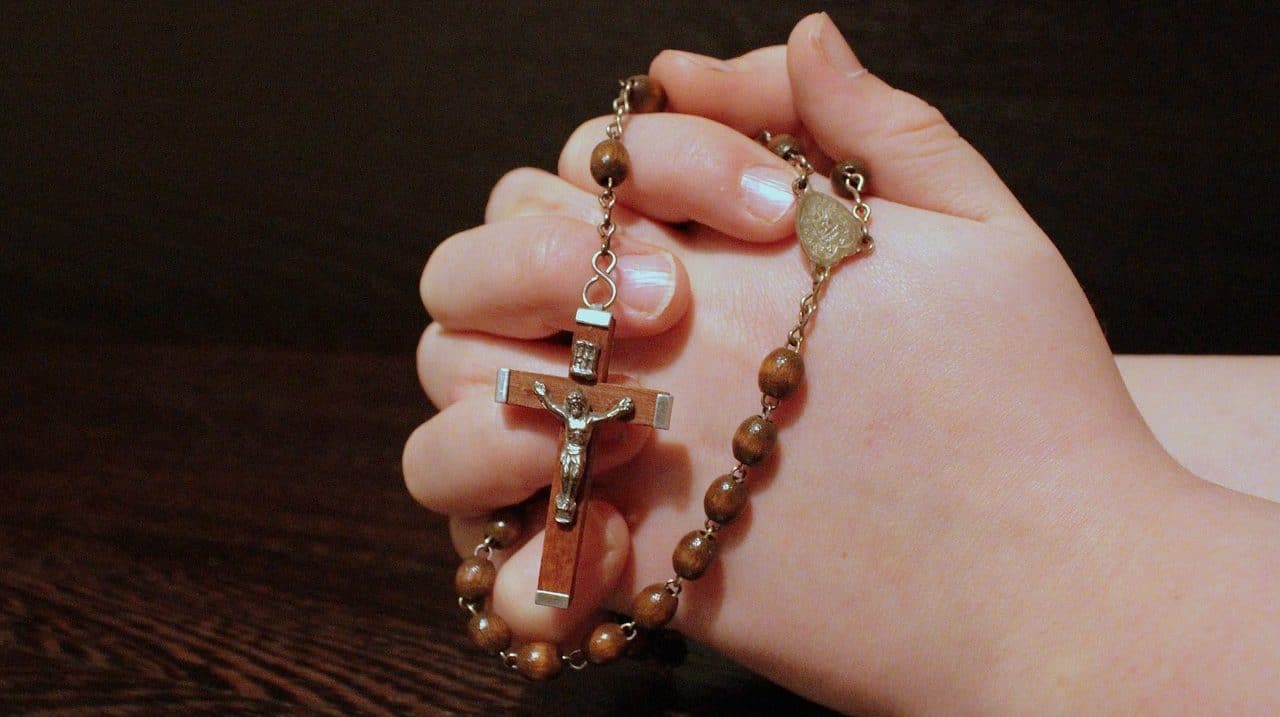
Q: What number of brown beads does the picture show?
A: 14